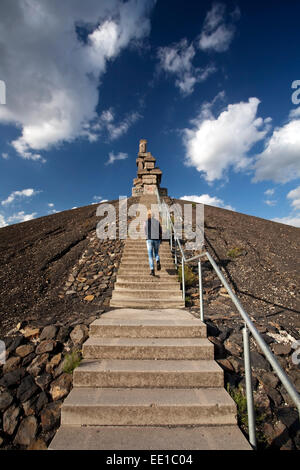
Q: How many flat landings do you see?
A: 1